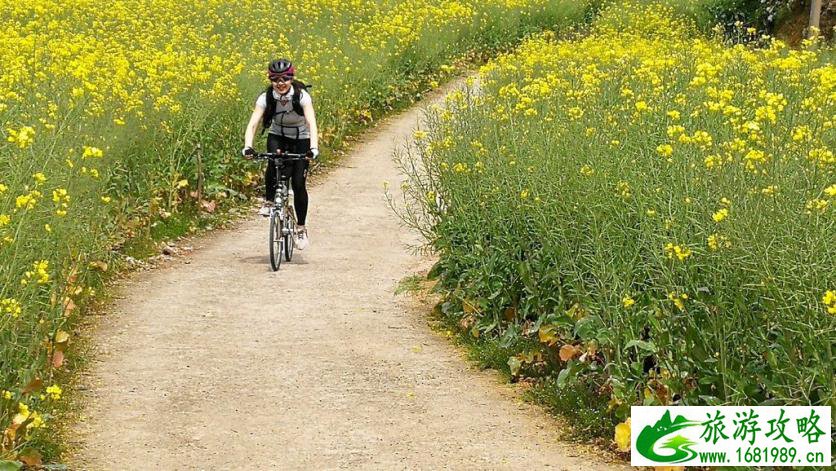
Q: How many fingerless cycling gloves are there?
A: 2